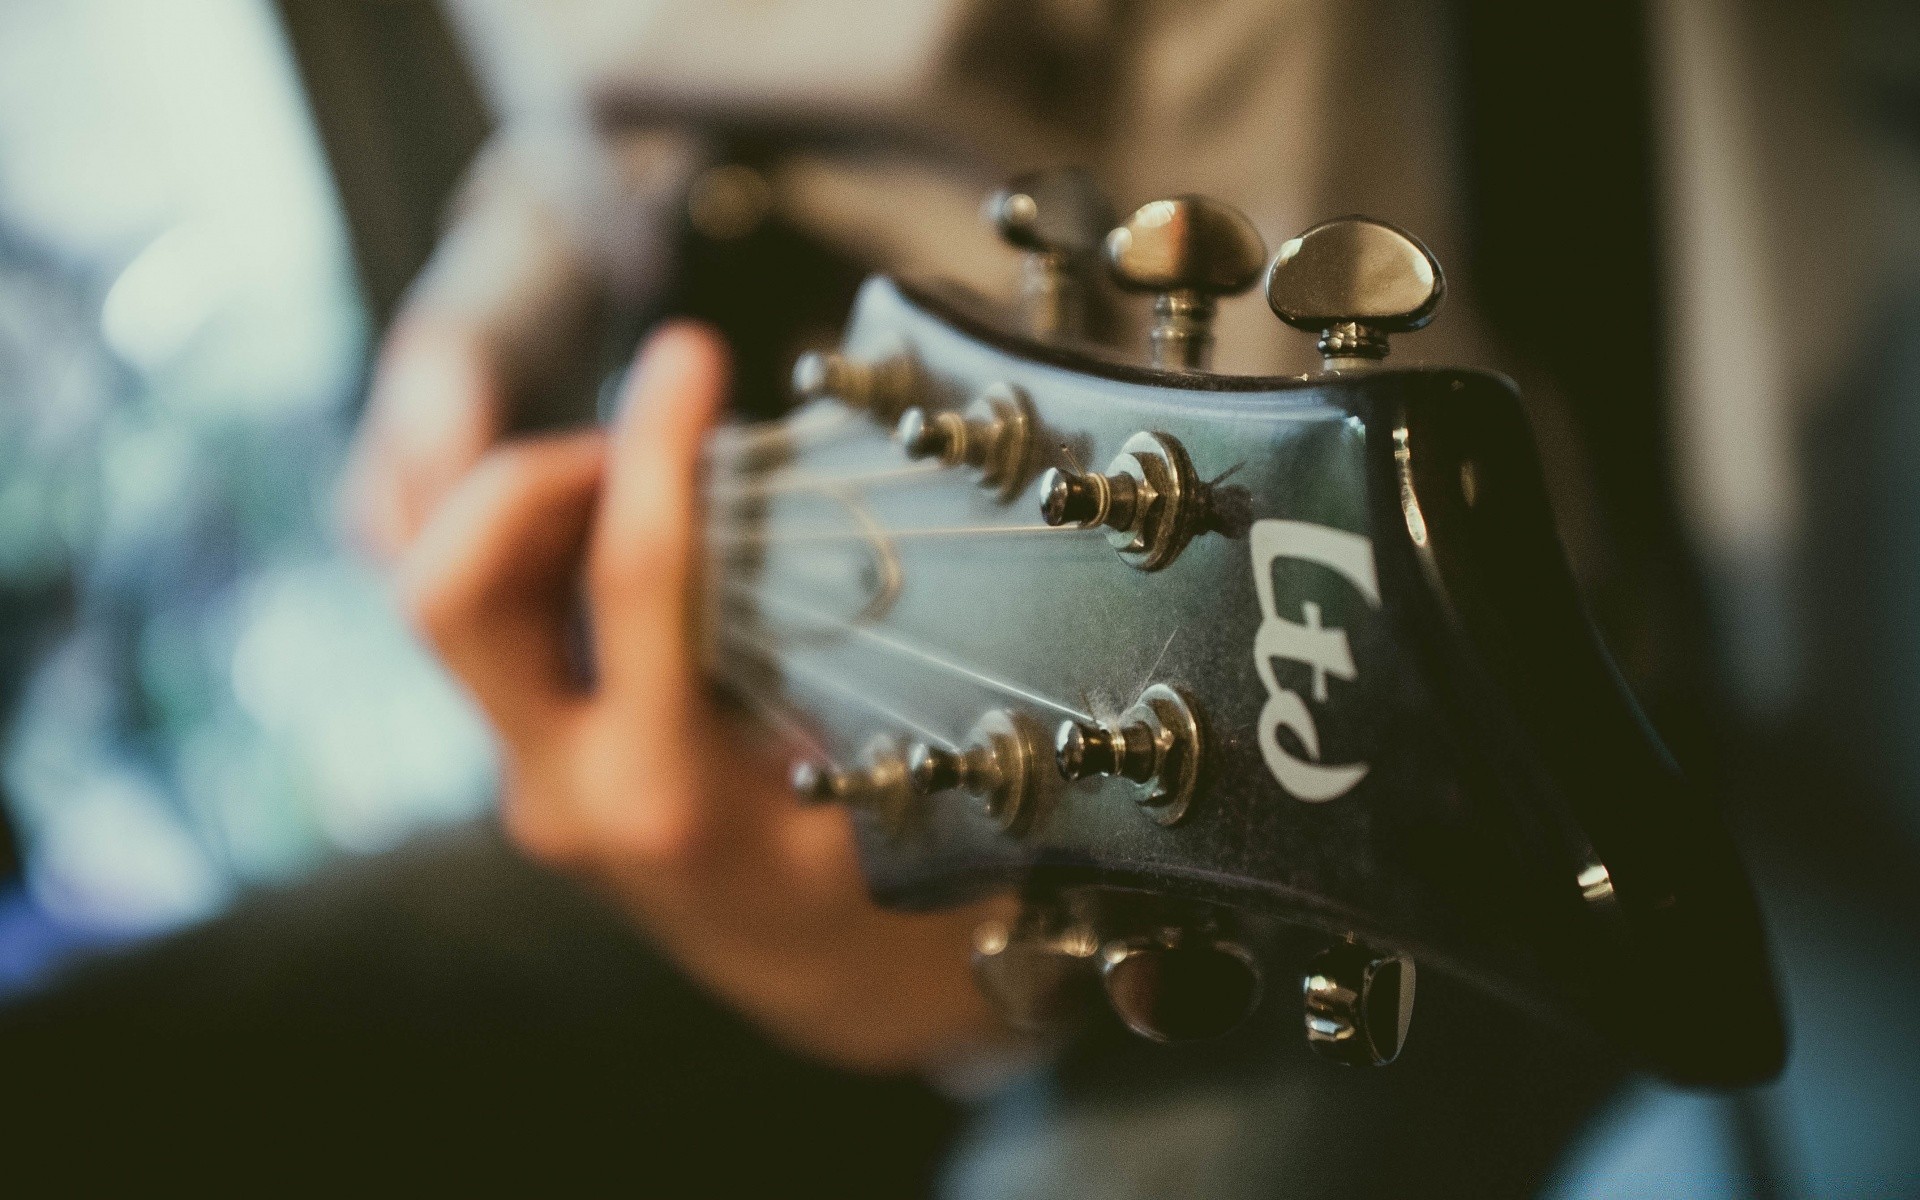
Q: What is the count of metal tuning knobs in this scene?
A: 6